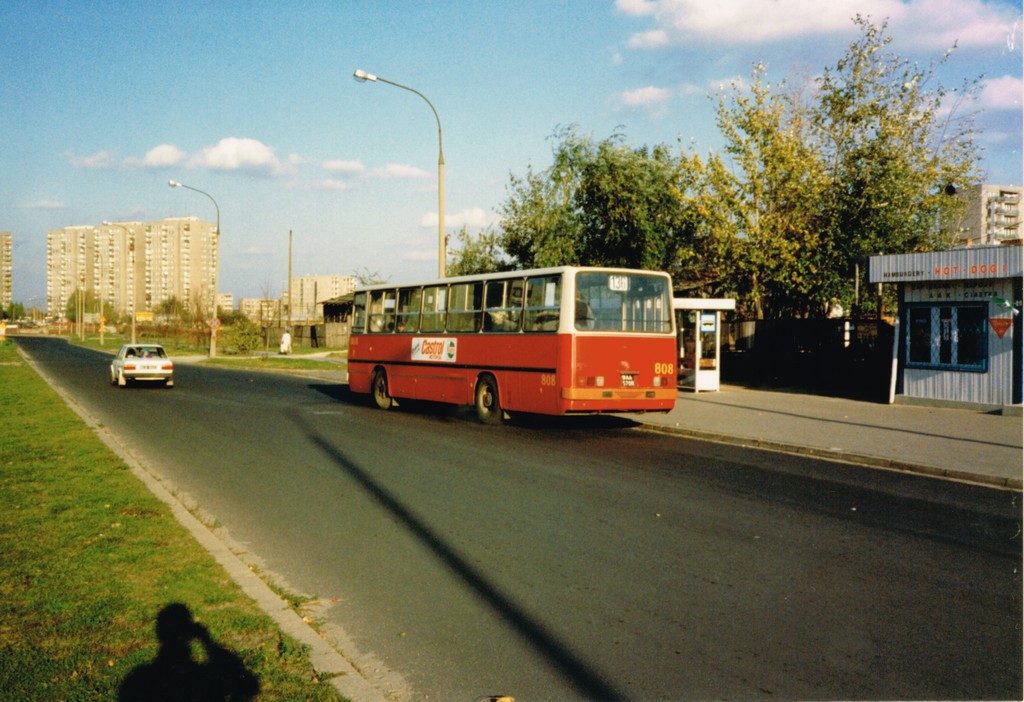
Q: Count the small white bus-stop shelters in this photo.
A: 1